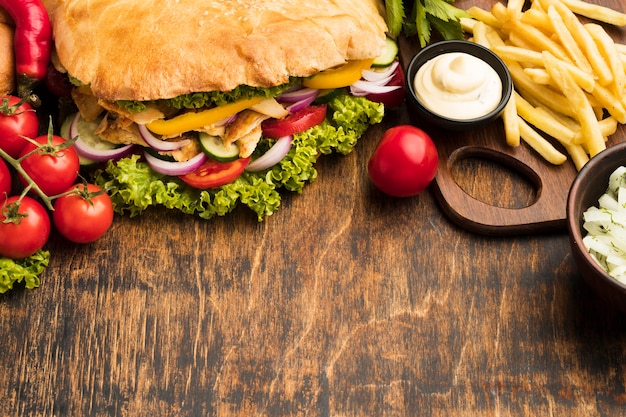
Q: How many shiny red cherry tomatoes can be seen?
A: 6